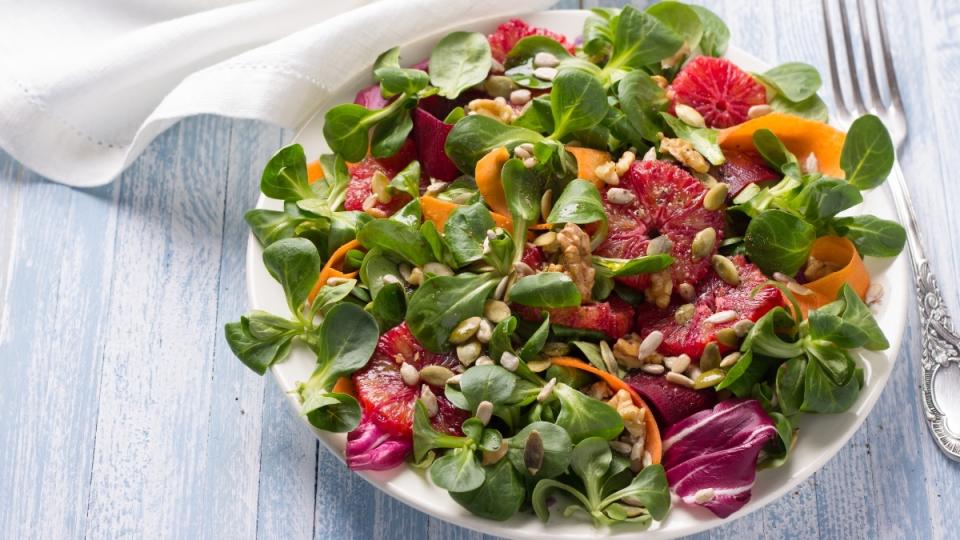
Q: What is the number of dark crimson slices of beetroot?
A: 3